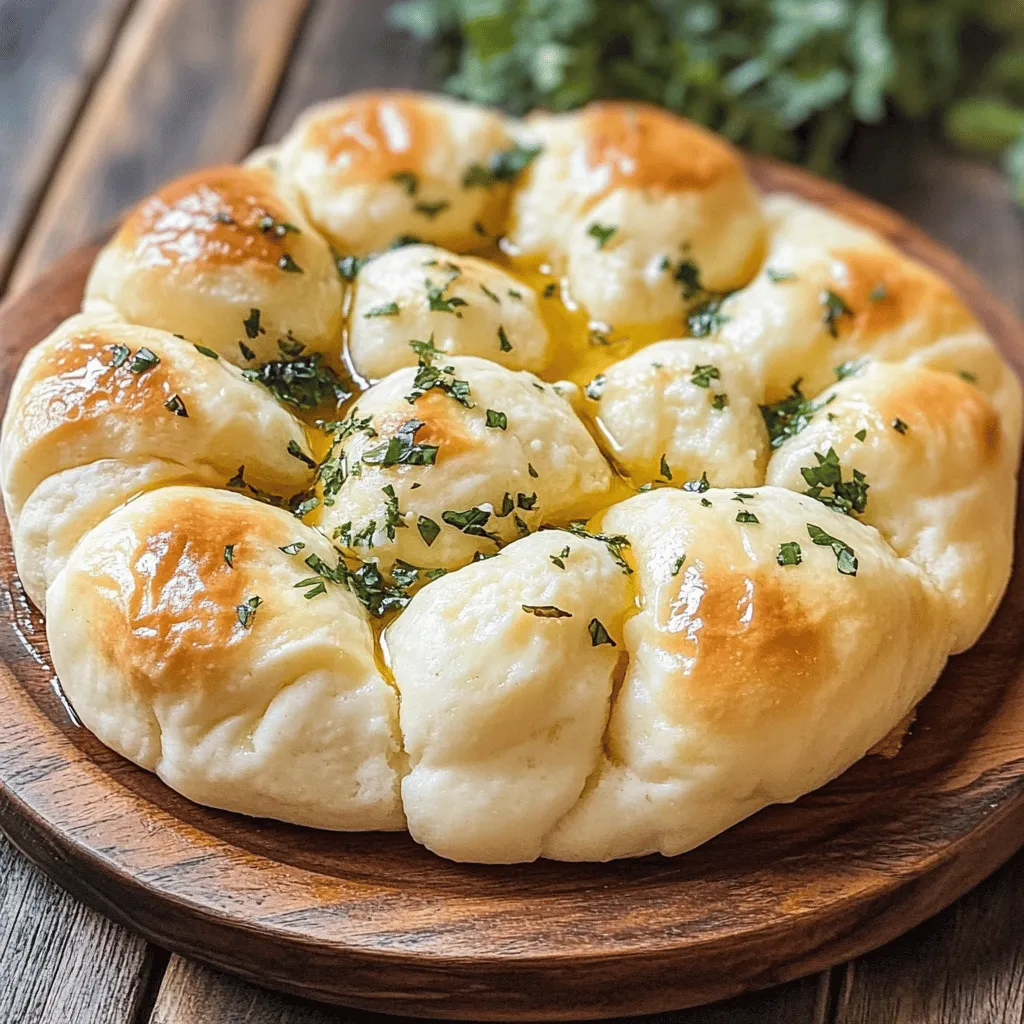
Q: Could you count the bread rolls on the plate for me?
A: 12